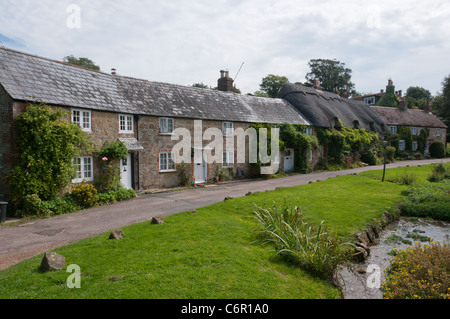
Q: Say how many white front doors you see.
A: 3